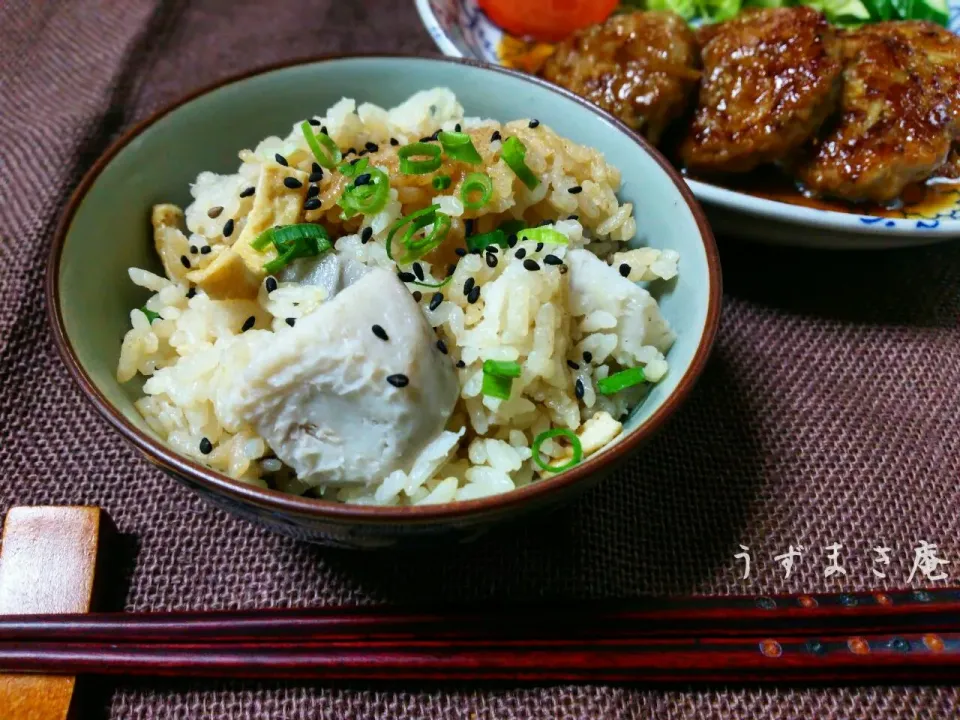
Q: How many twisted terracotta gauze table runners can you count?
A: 0